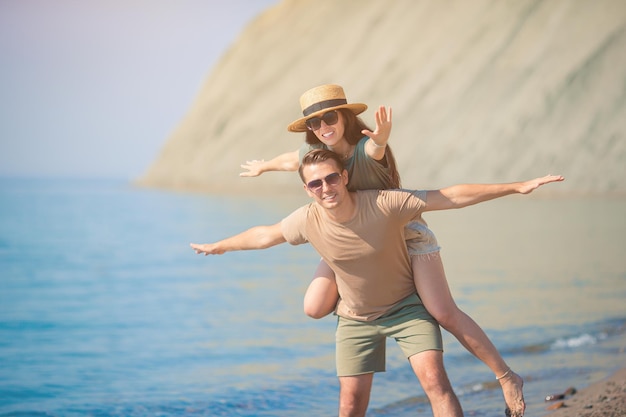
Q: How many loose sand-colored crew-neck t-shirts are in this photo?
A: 1